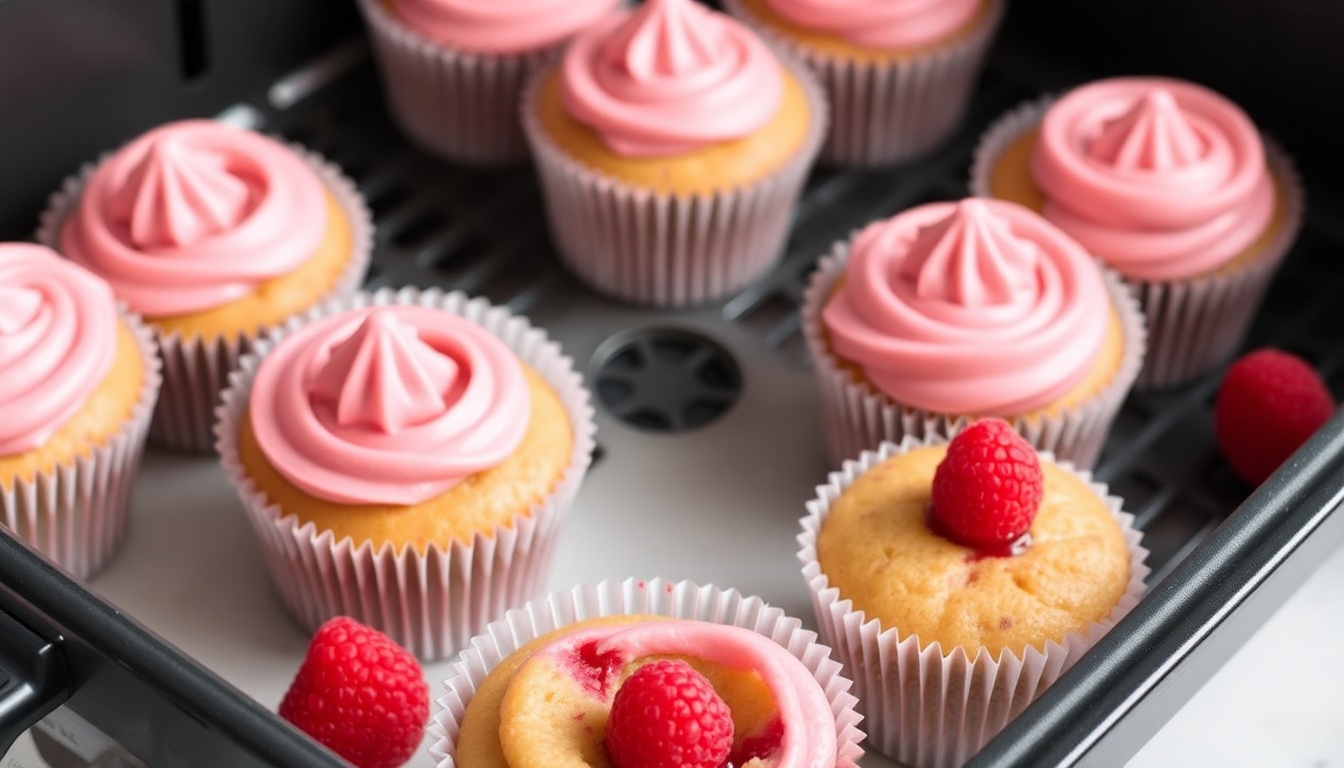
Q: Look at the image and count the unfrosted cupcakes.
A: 1